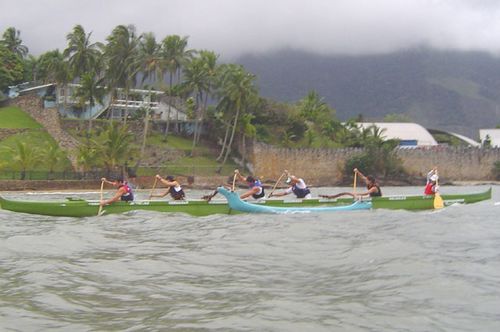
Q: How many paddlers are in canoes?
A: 6